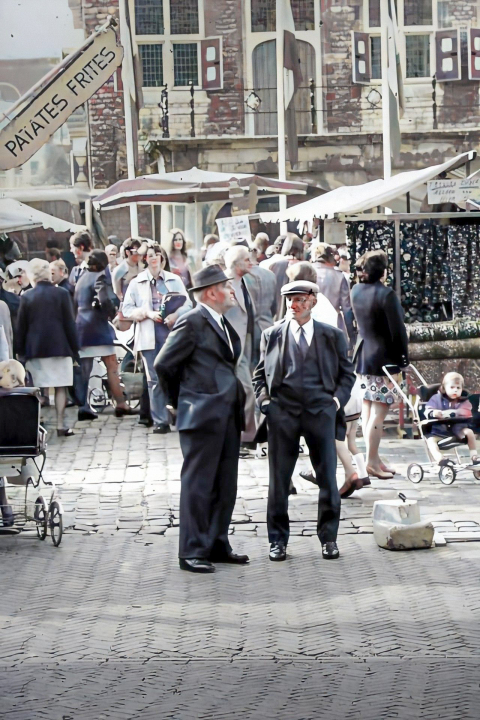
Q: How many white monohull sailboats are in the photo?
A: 0